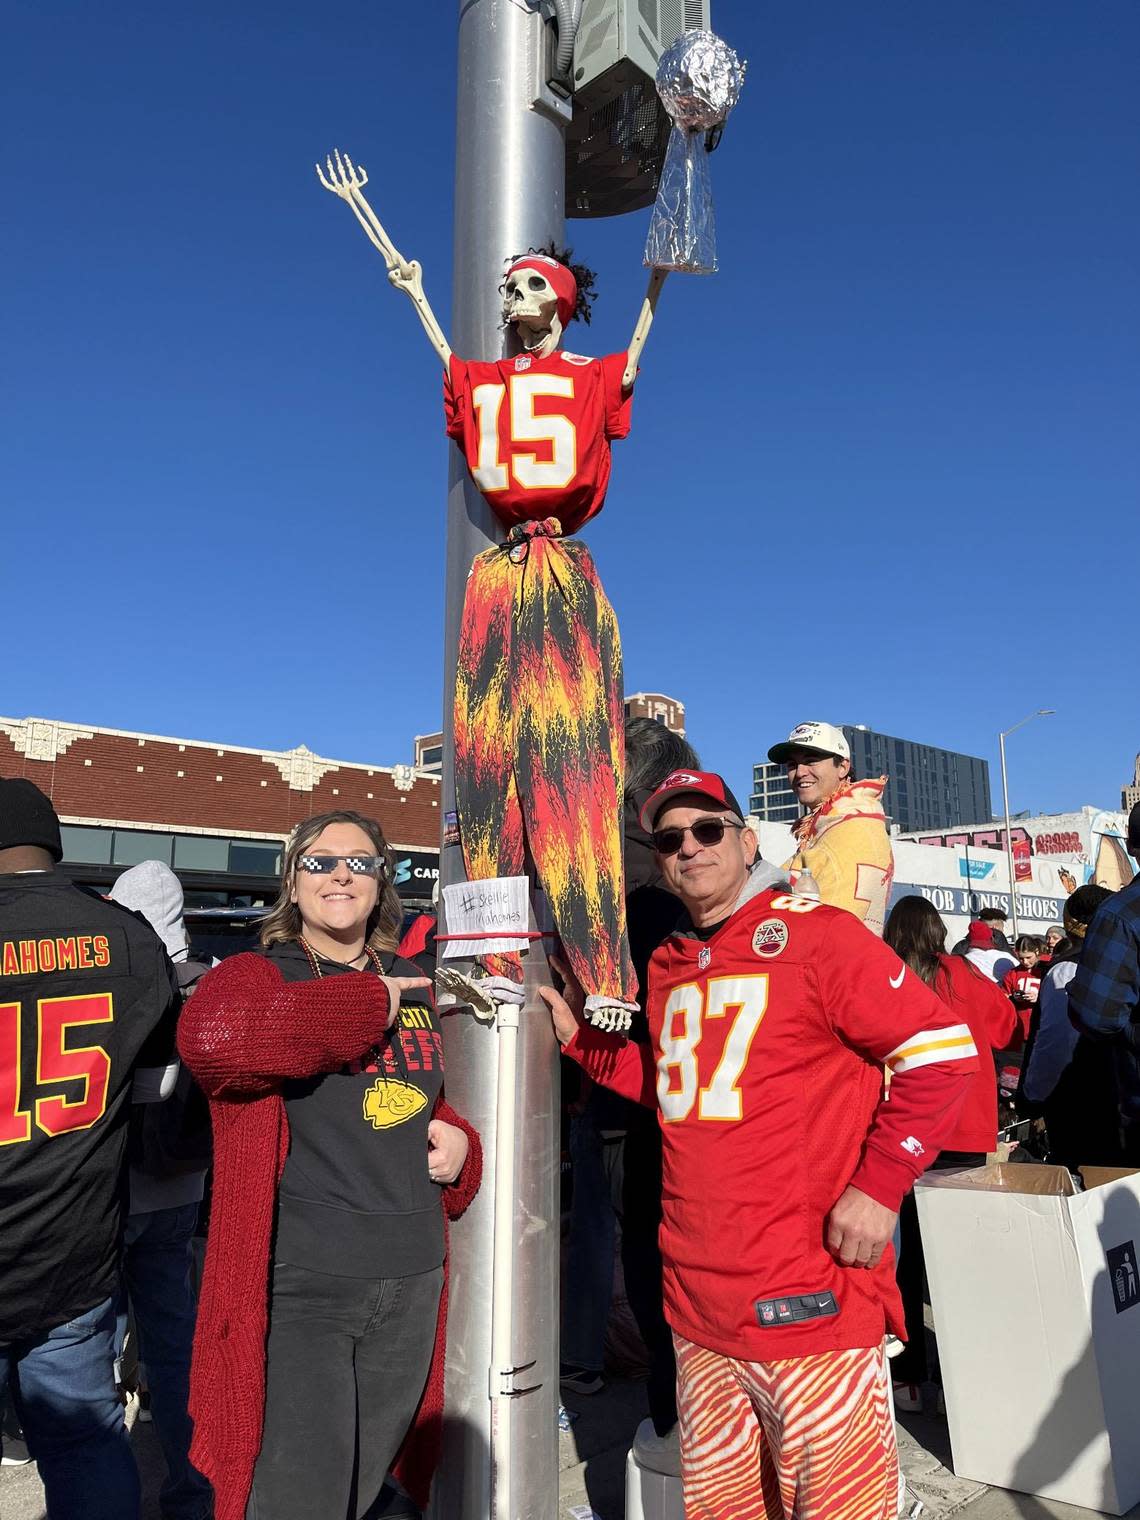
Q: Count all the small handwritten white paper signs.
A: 1